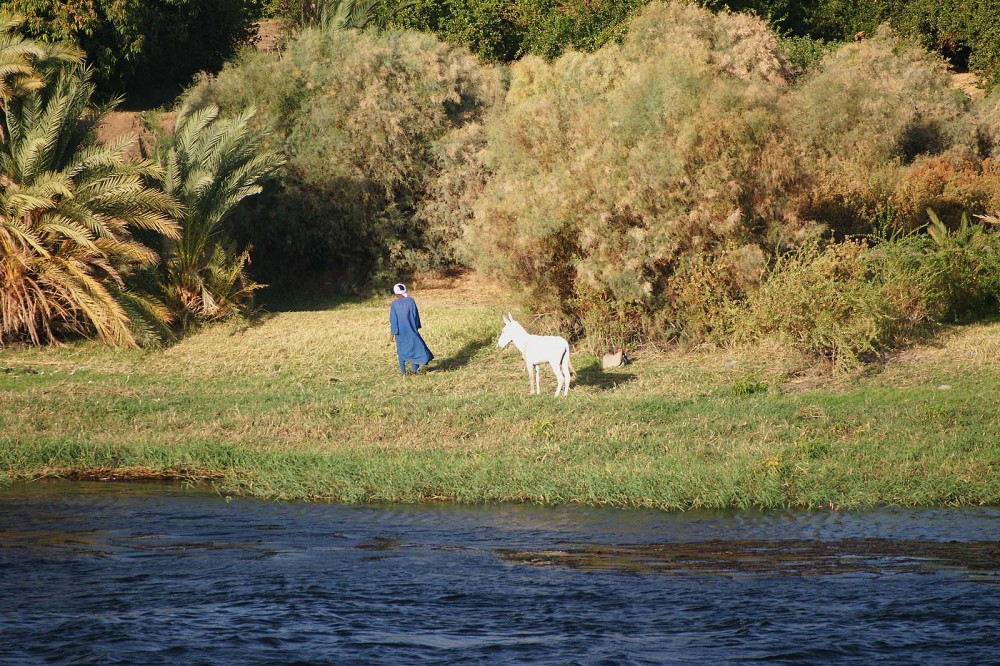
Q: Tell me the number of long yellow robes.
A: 0